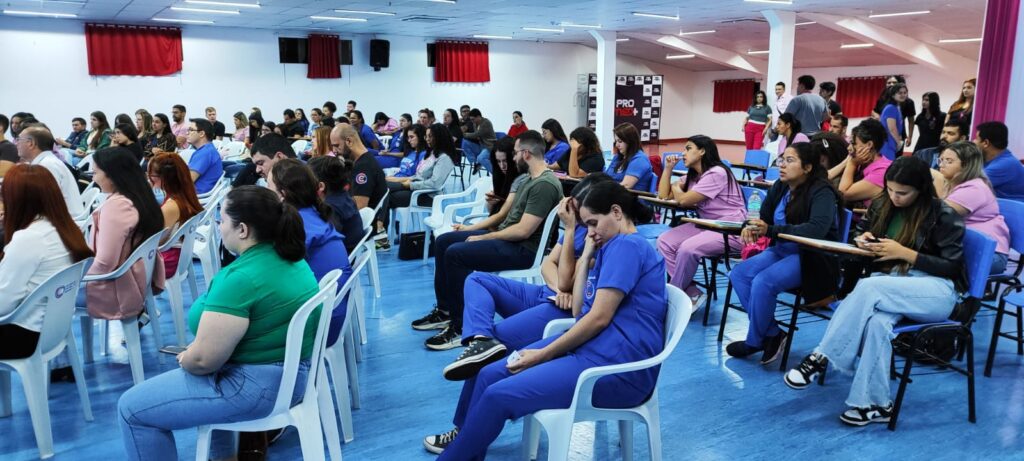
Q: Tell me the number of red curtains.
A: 5